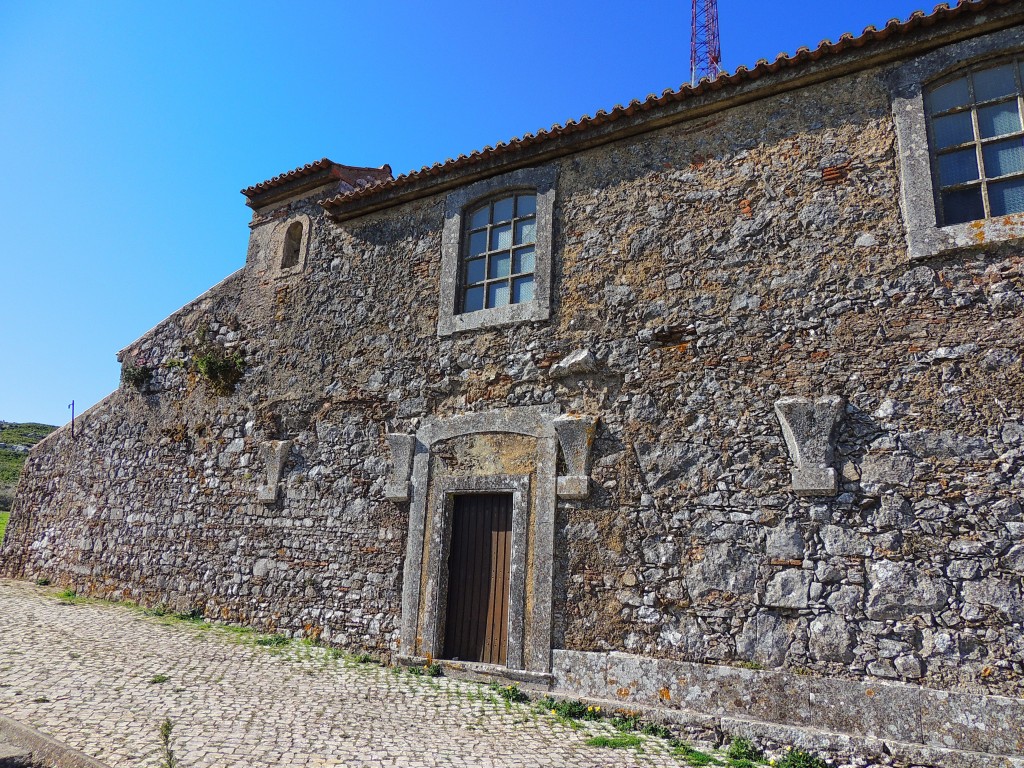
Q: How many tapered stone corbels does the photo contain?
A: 4